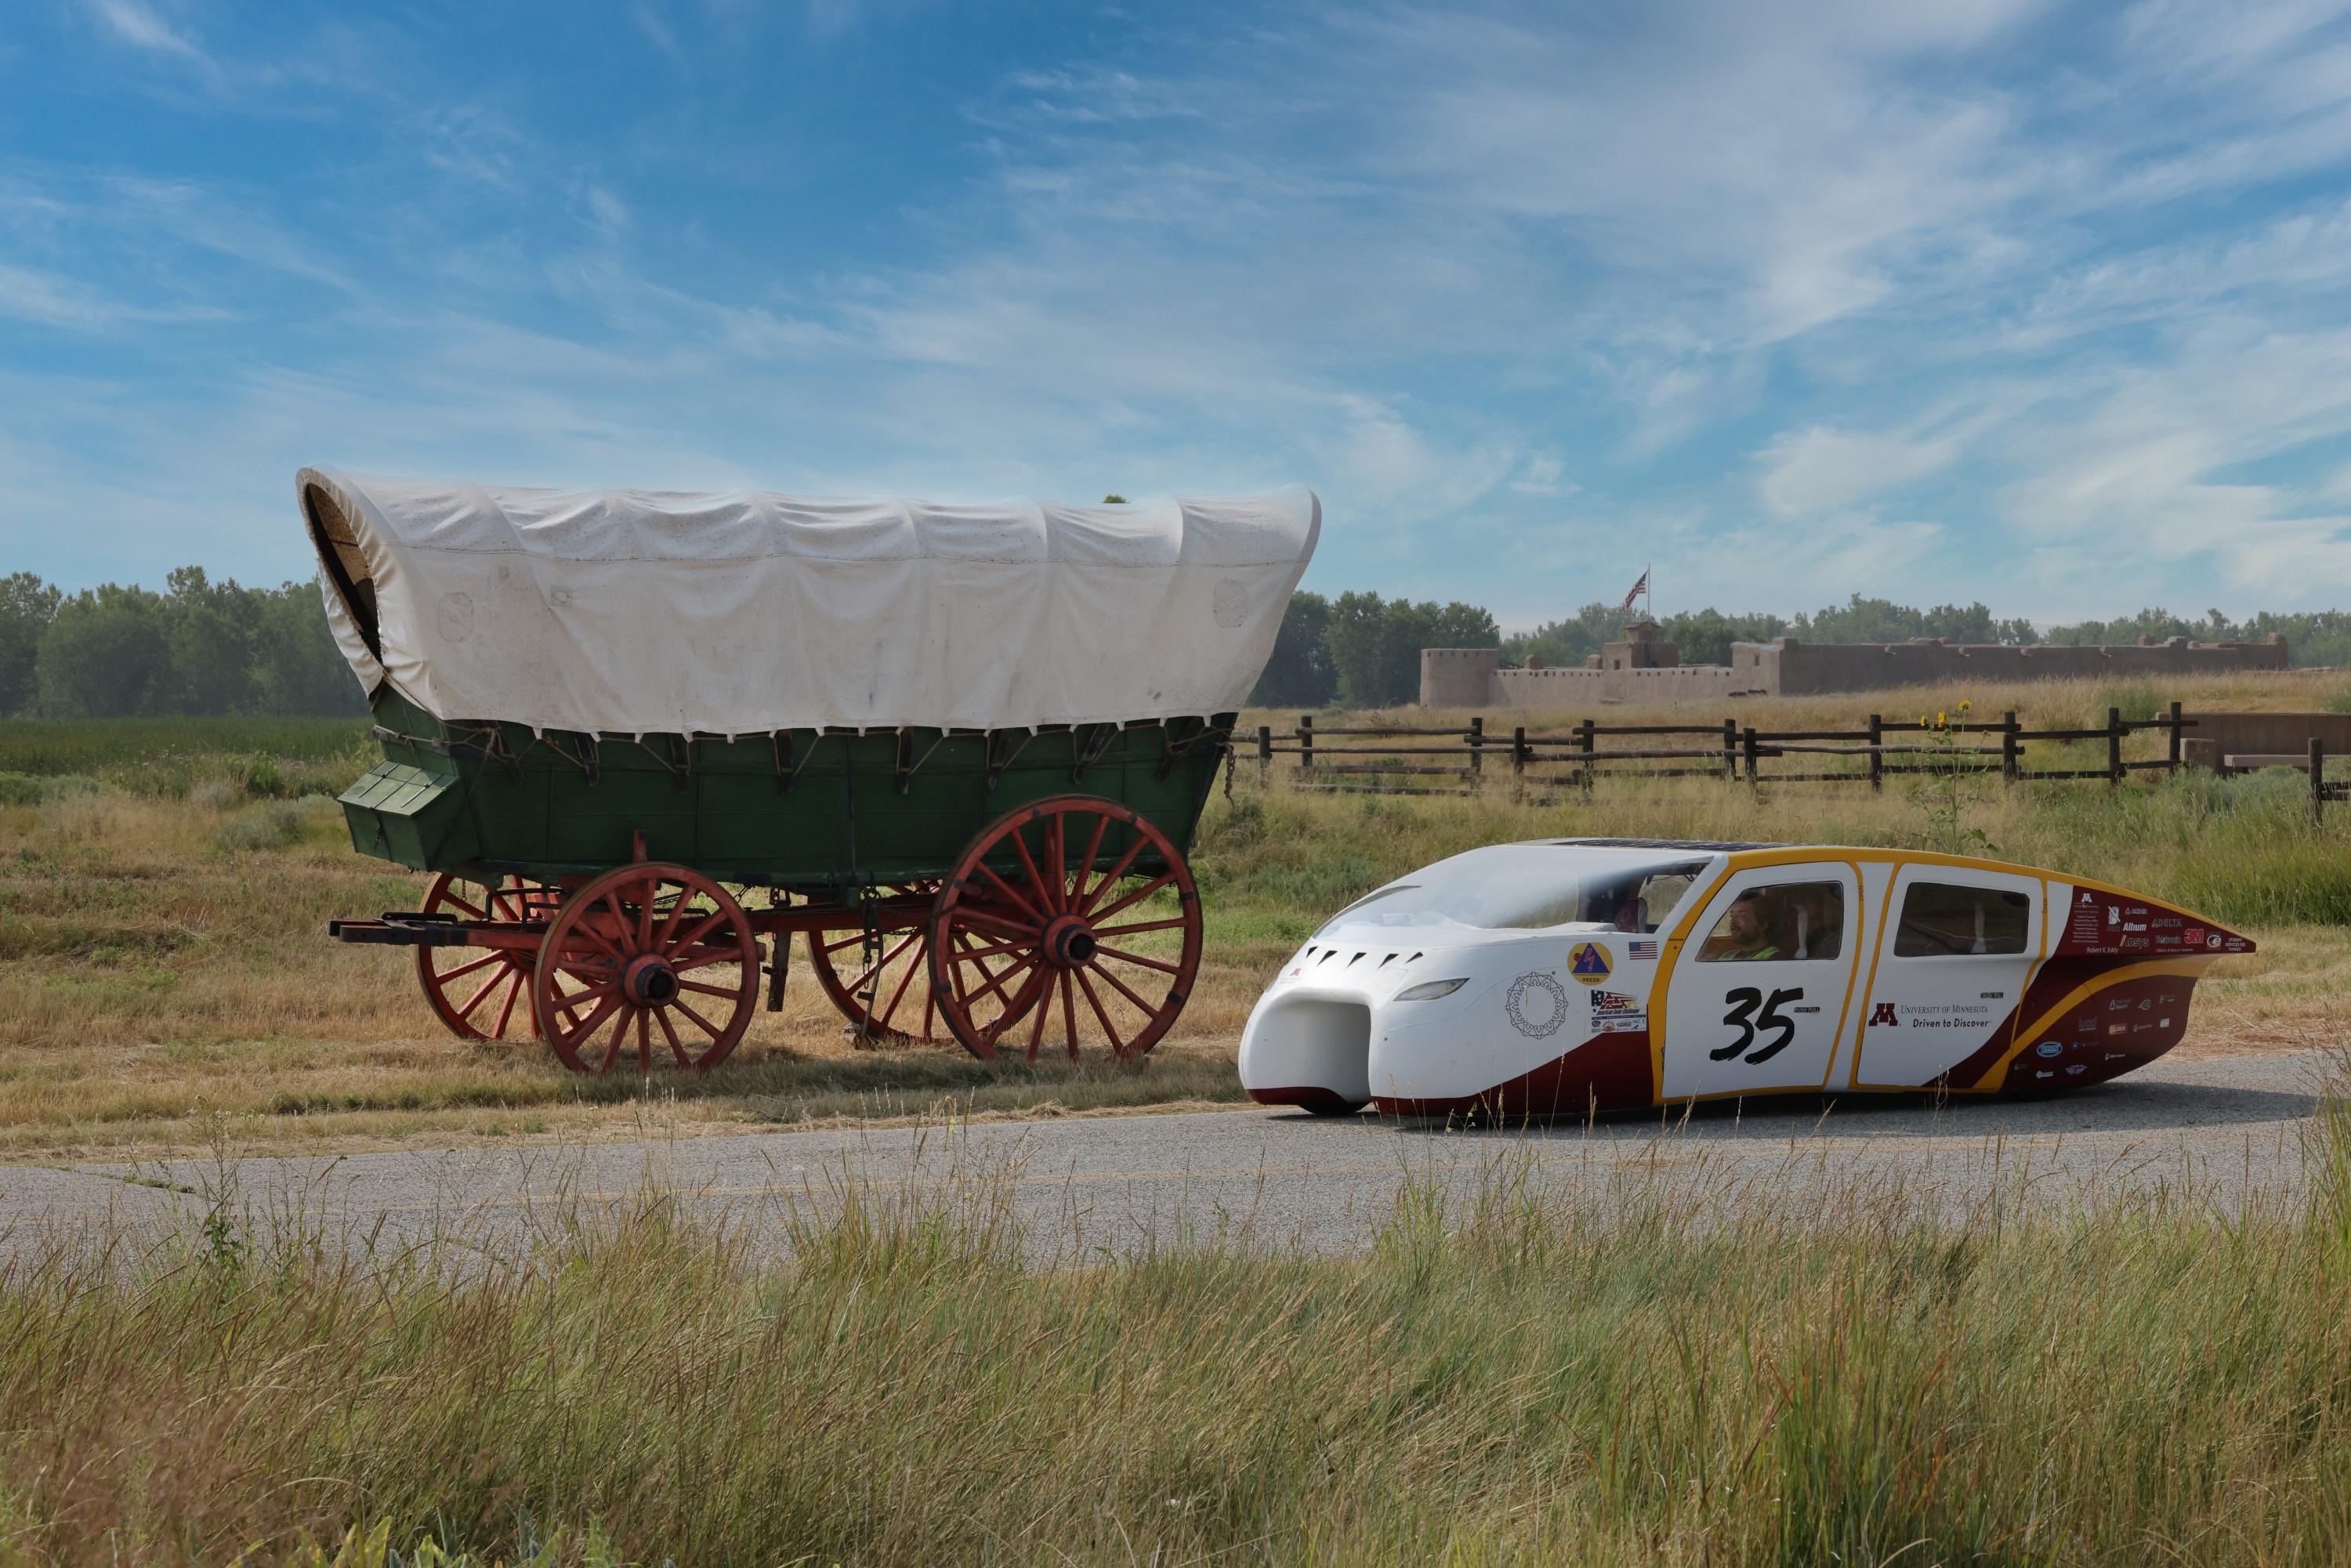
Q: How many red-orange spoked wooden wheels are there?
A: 4